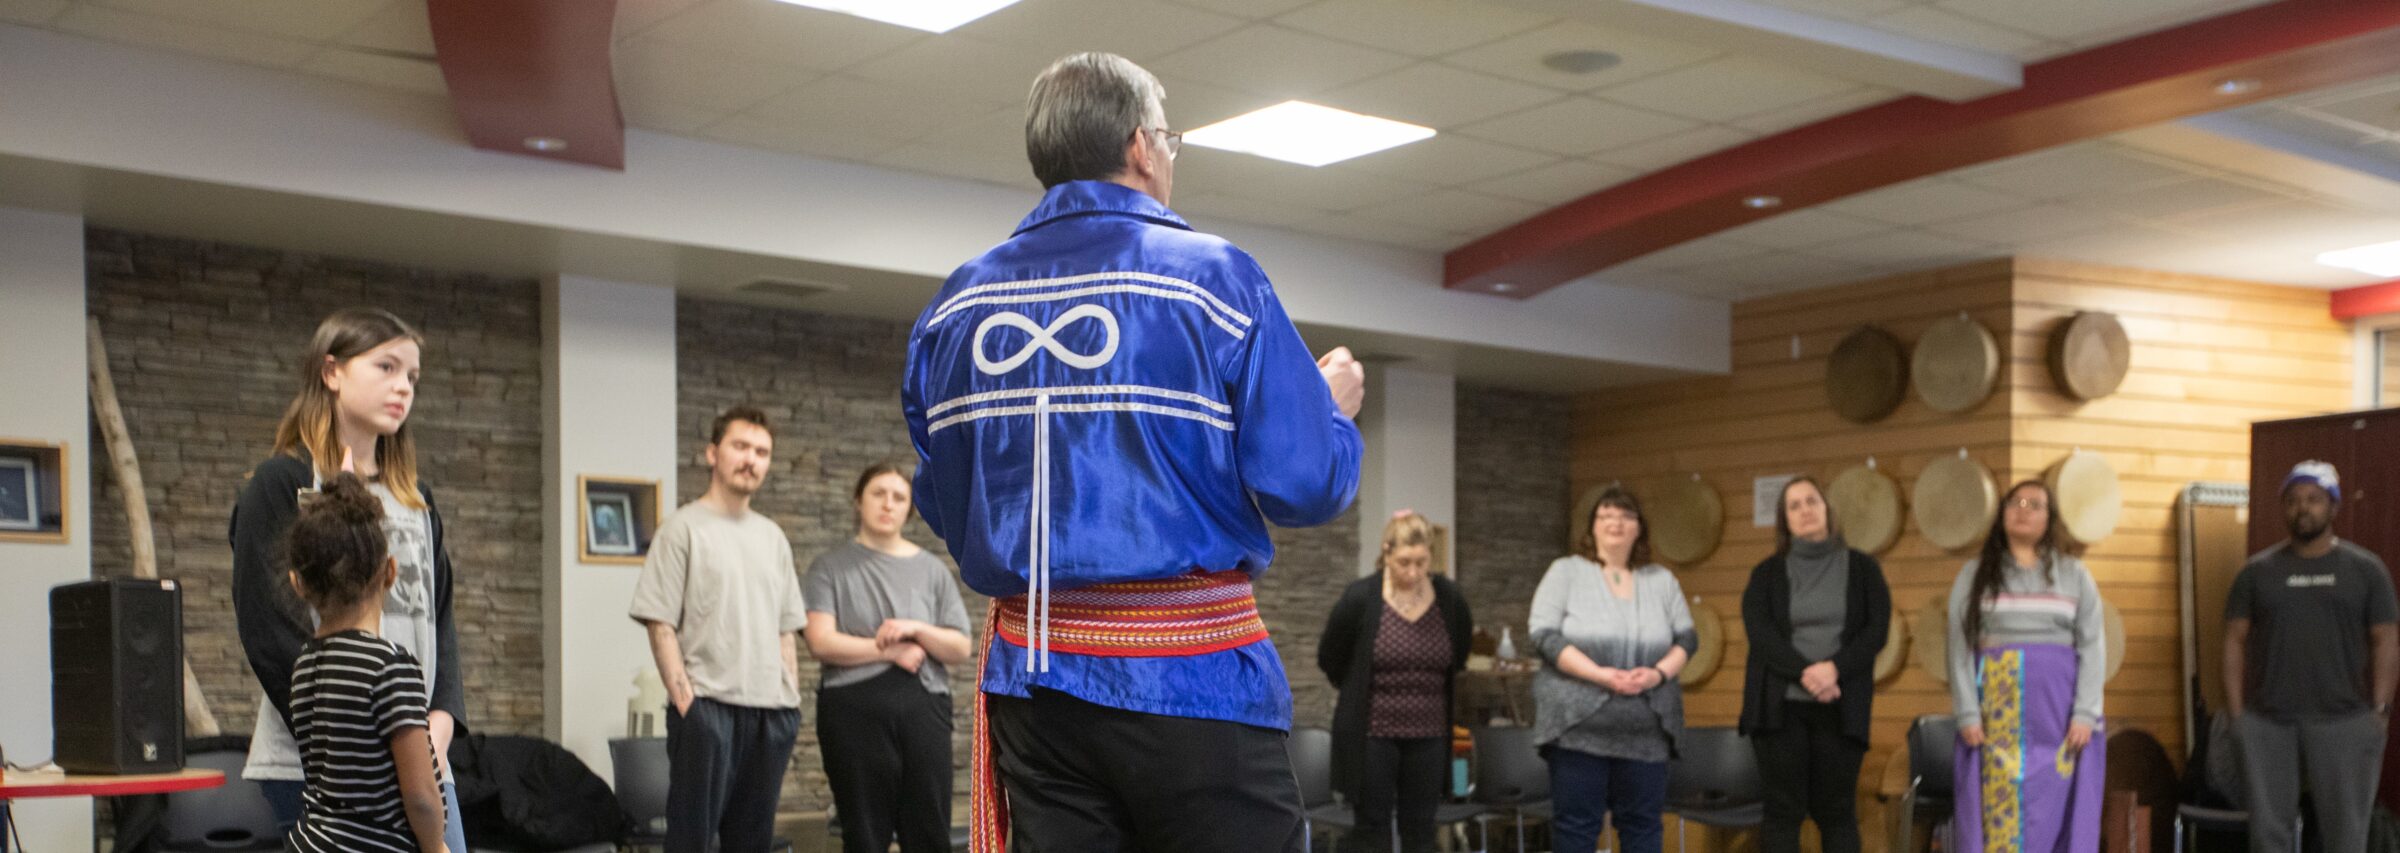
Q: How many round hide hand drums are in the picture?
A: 12